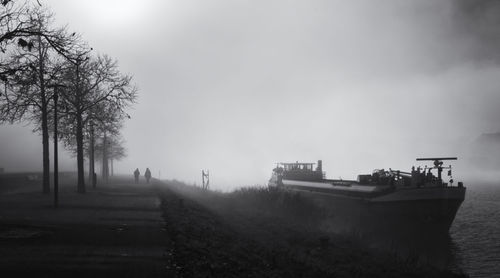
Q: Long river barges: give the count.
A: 1